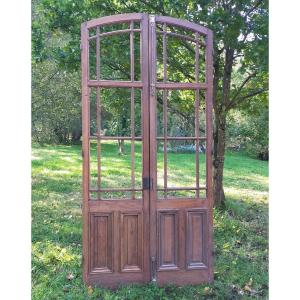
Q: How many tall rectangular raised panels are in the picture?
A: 4